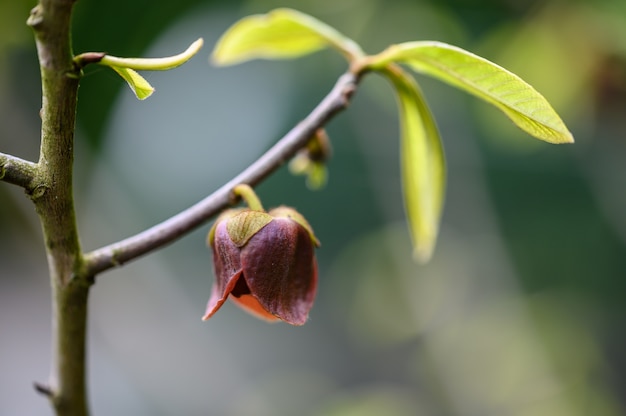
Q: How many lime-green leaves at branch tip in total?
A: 3